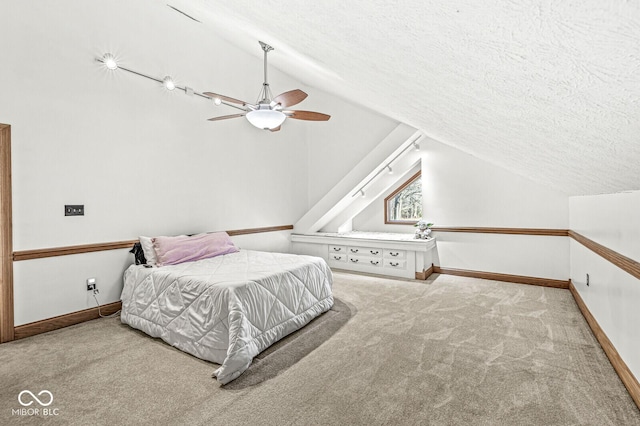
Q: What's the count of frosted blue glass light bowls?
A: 0